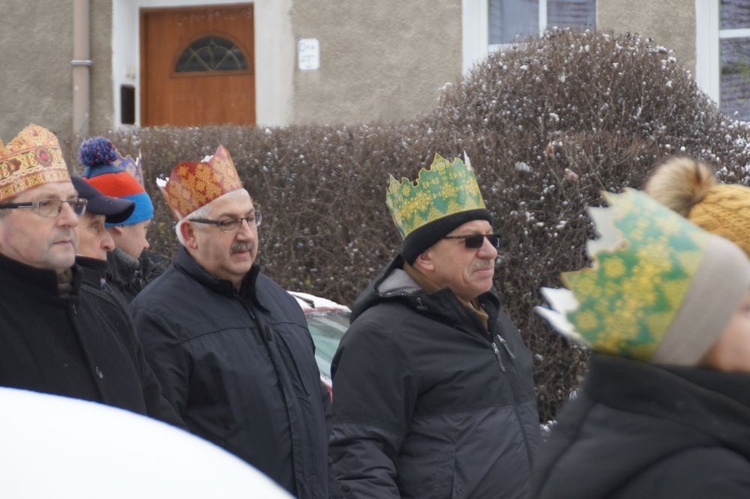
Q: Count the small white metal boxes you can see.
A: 1